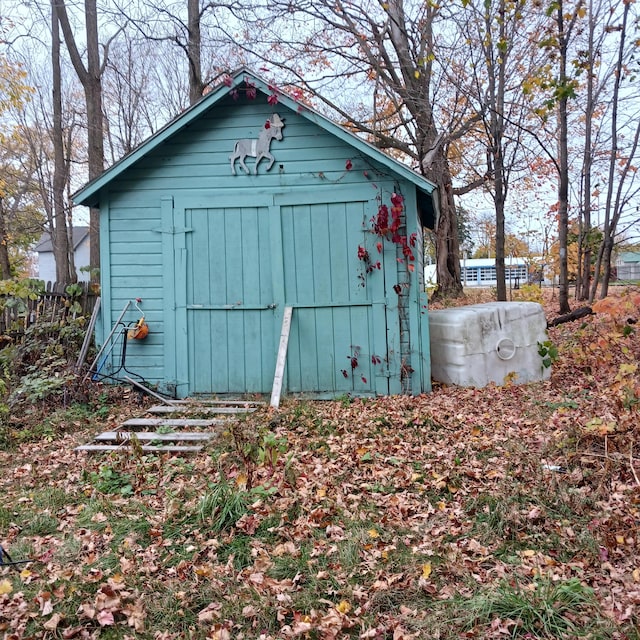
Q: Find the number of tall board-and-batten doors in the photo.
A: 2